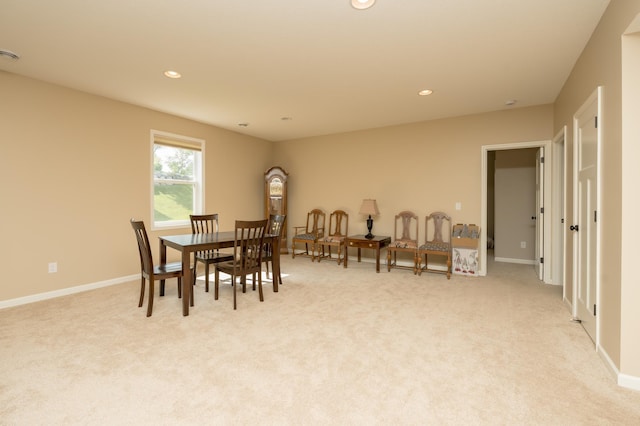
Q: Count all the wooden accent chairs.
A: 4